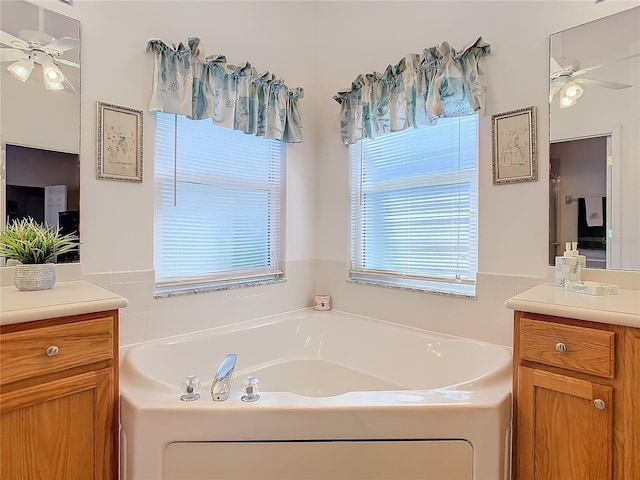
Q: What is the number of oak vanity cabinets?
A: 2